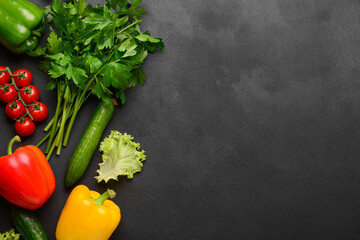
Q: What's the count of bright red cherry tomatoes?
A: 7